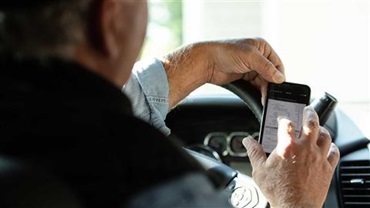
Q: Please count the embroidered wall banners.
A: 0